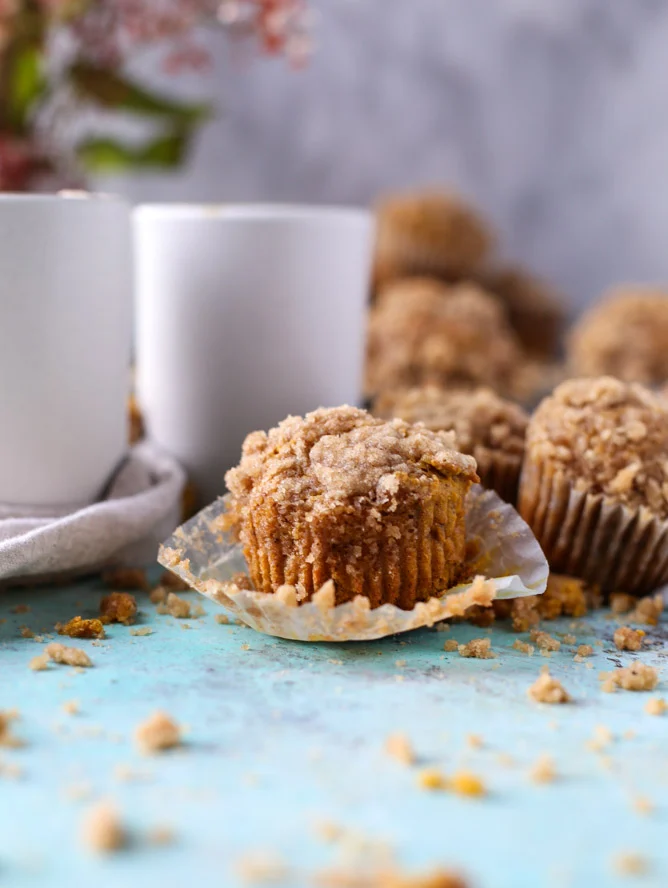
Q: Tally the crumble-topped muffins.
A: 7